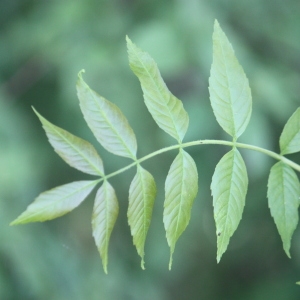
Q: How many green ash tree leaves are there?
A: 11